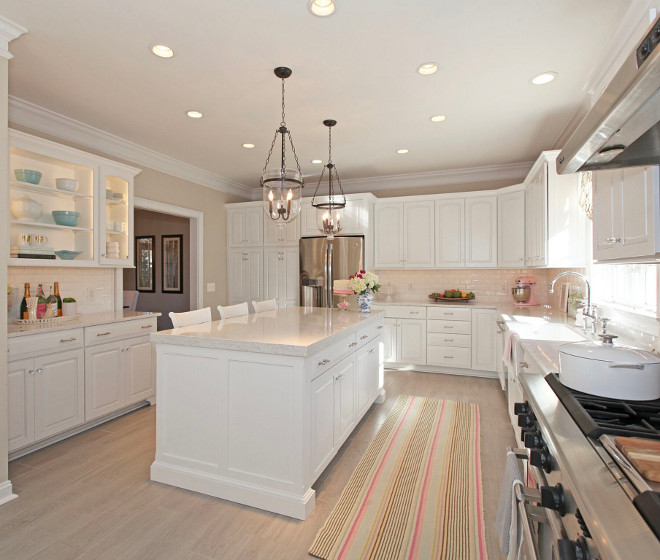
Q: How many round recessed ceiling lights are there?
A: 9